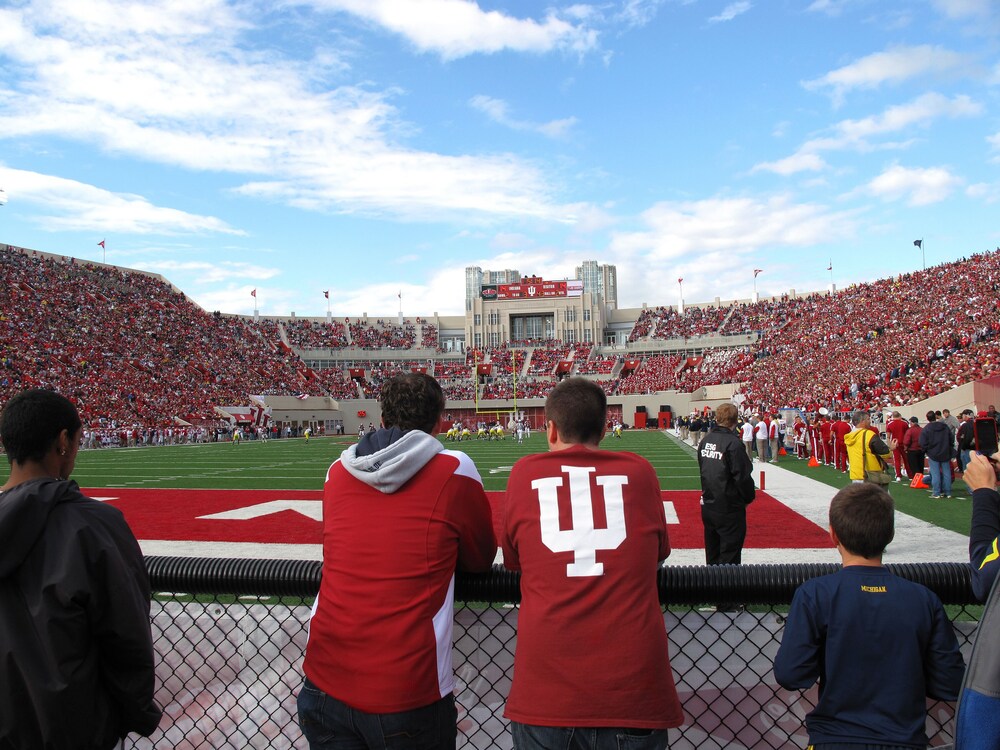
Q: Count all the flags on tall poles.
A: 8